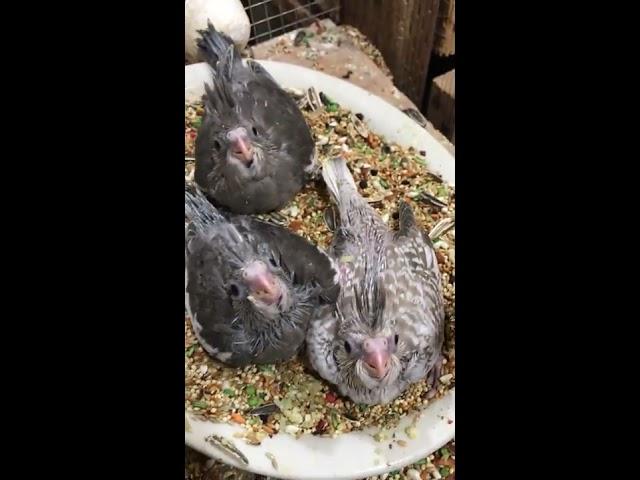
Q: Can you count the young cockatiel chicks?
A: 3